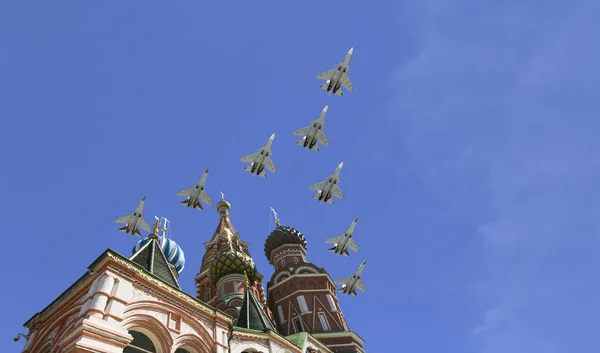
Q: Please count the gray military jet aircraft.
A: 8